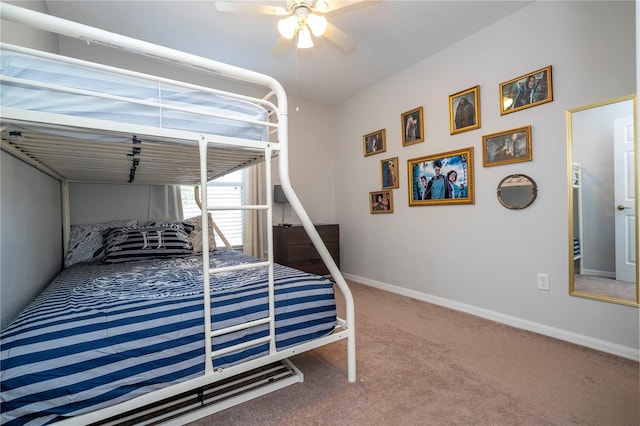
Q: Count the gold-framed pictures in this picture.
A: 8